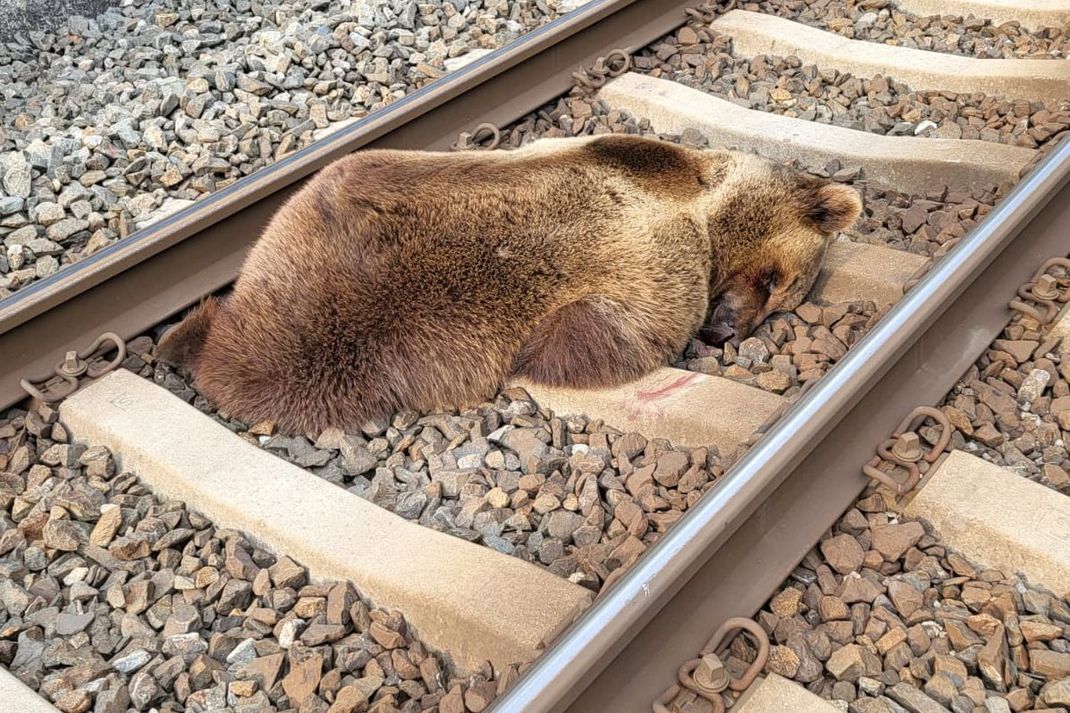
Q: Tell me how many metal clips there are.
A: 7